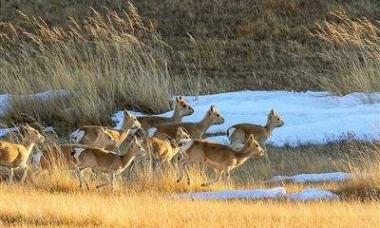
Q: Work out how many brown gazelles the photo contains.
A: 9